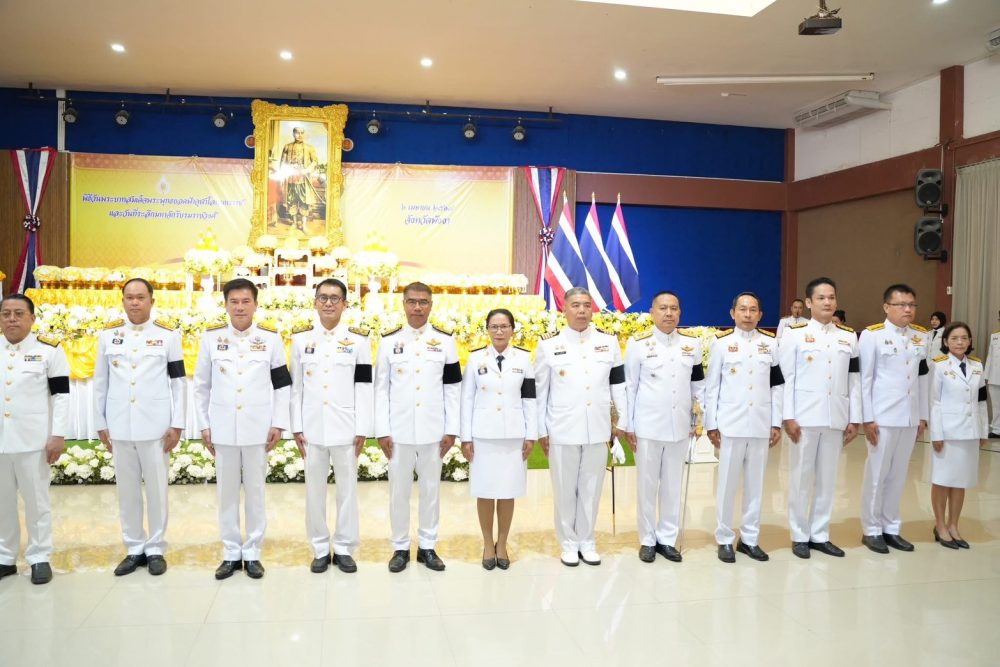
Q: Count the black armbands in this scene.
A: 12